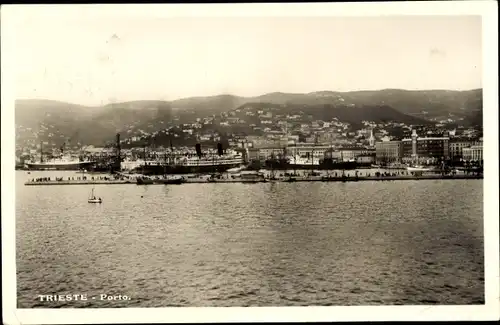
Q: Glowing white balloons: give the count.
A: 0